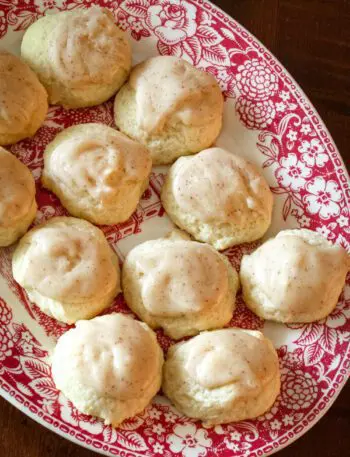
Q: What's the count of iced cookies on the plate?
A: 11